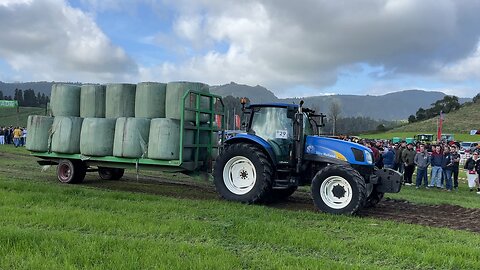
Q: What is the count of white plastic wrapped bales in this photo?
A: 10